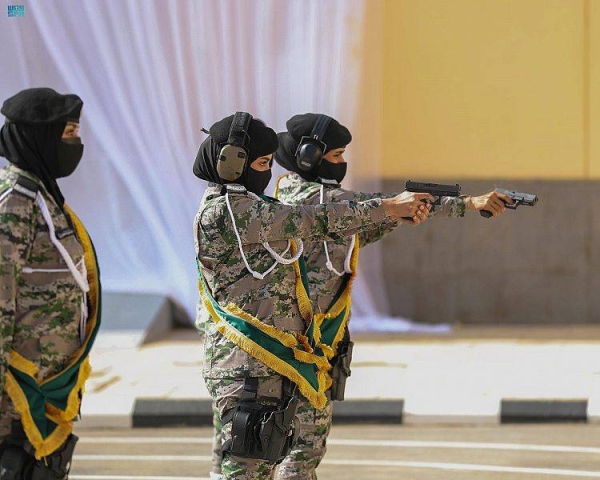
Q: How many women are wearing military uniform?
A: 3